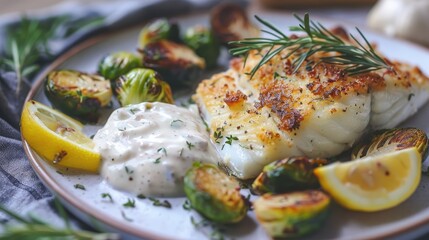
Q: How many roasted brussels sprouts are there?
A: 11